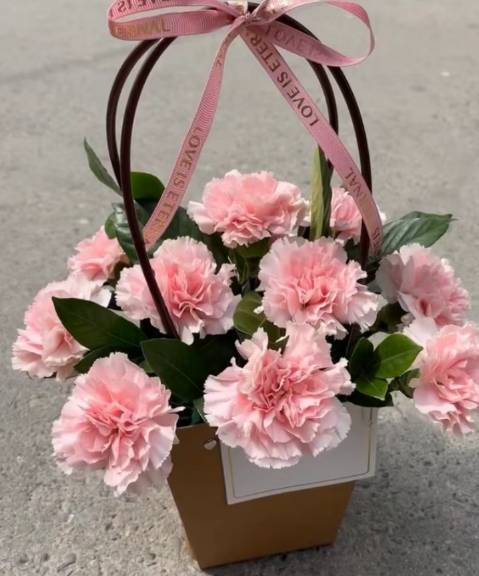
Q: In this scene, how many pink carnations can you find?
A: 10